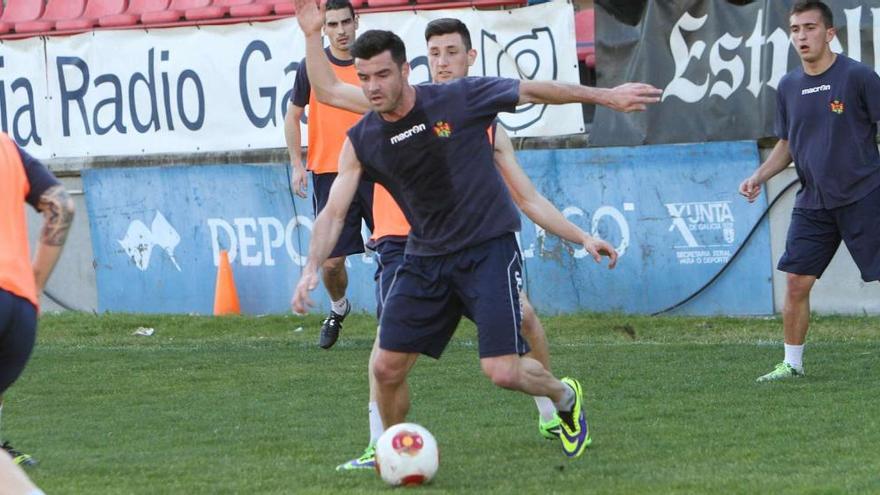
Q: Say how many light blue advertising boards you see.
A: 1